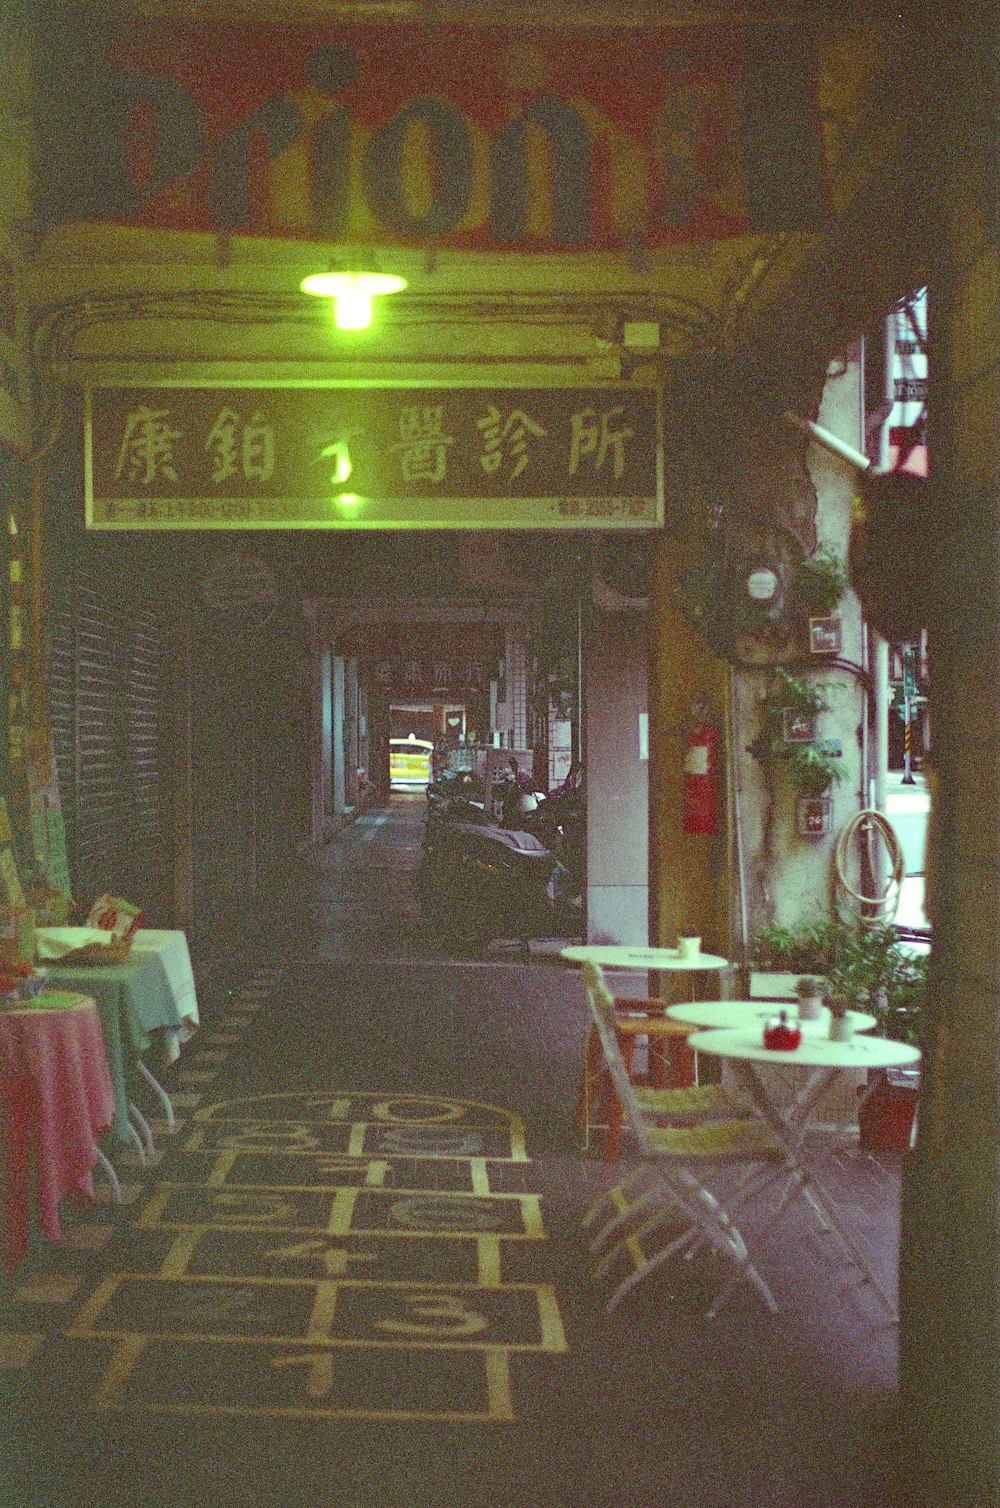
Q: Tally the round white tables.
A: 3